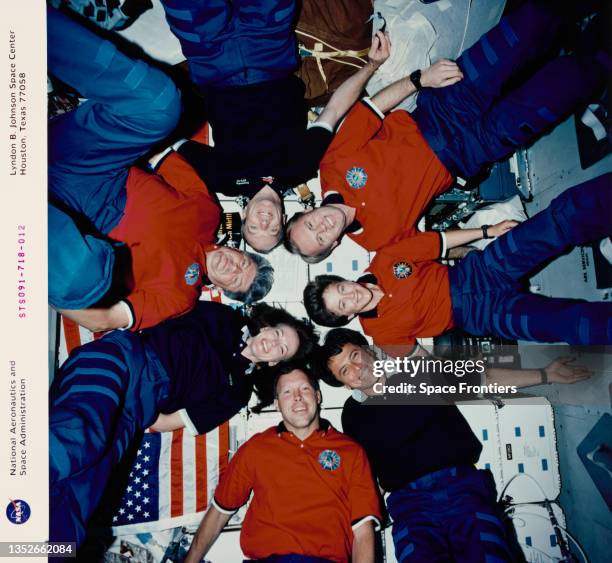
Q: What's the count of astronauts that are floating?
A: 7